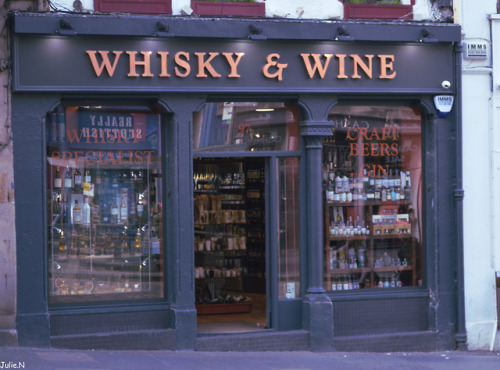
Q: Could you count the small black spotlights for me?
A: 5